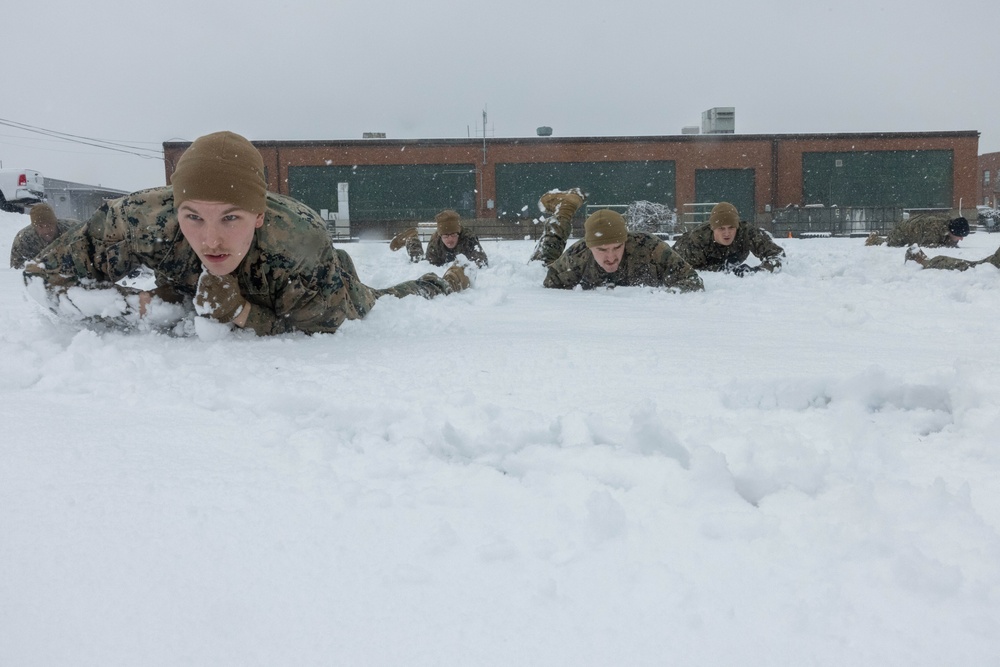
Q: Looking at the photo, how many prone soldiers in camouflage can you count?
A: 7